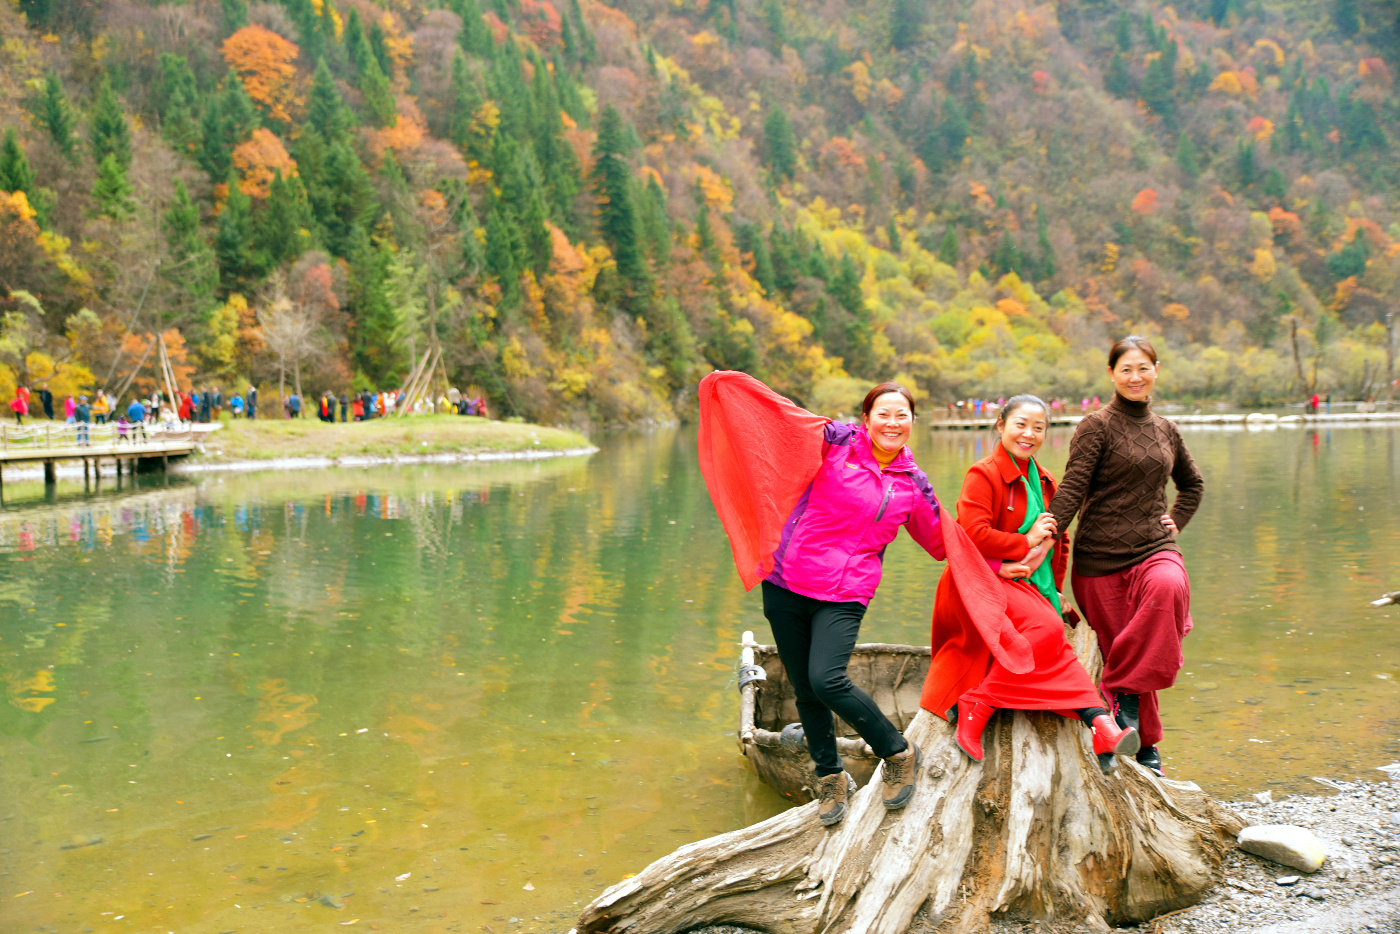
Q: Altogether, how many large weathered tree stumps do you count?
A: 1